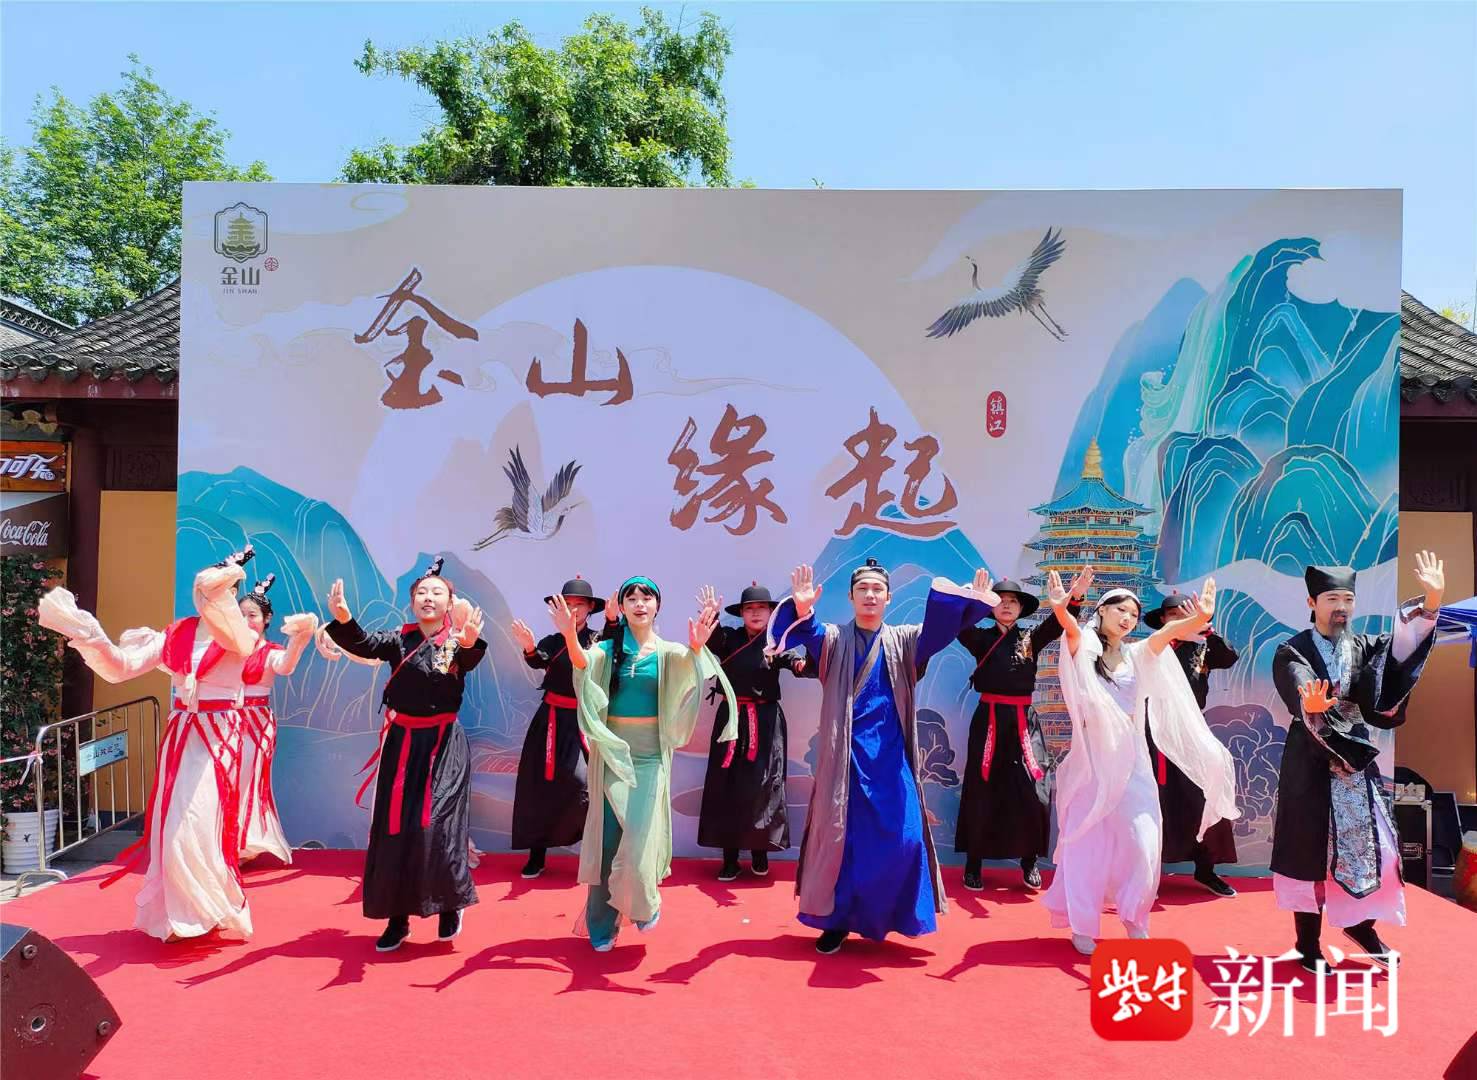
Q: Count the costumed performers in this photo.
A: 11